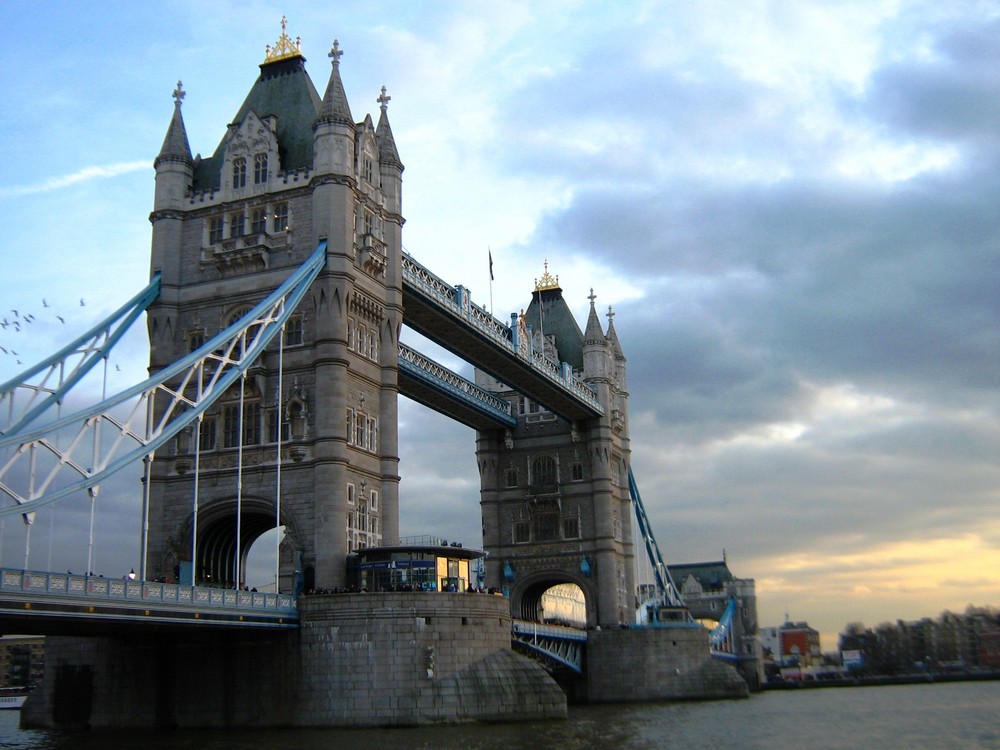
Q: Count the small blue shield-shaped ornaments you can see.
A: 2